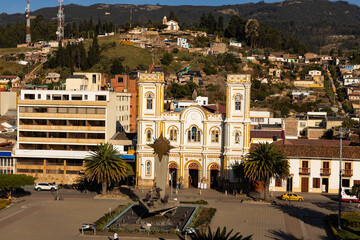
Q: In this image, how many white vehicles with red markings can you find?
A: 1